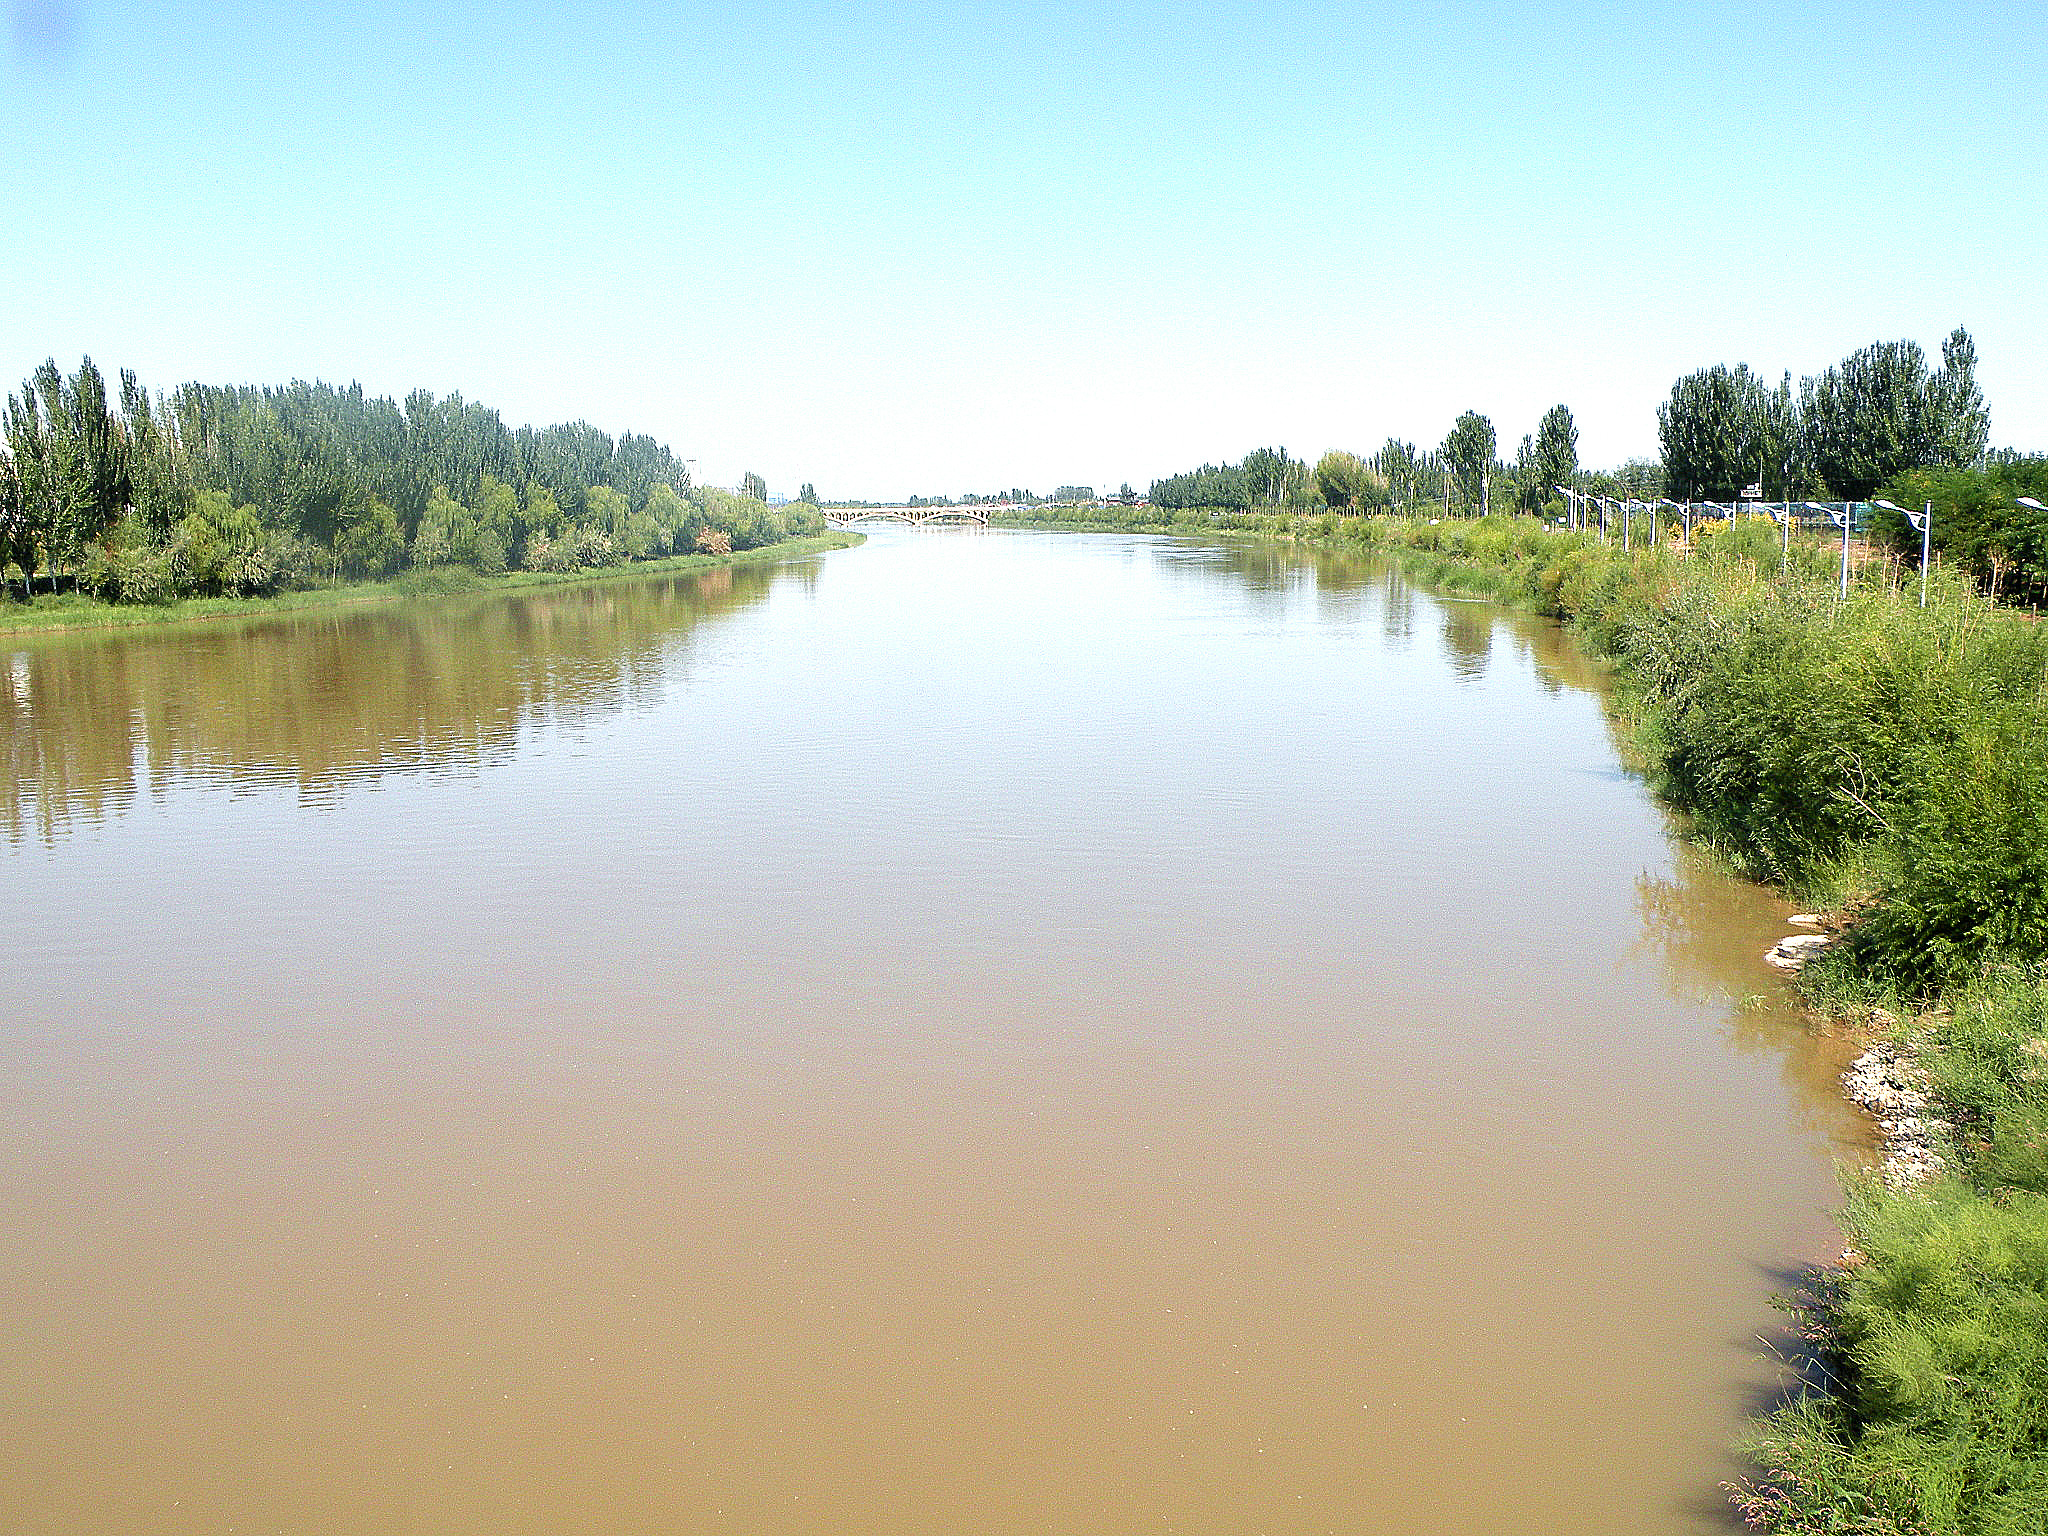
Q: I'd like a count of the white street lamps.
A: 12